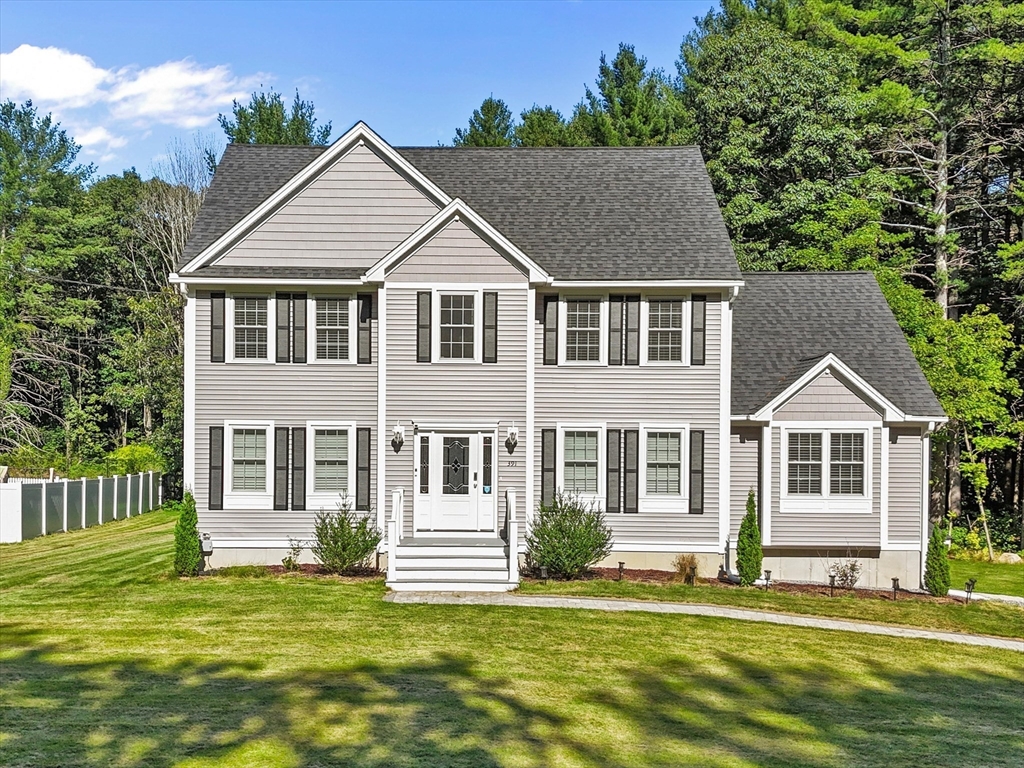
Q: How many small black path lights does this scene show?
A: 8